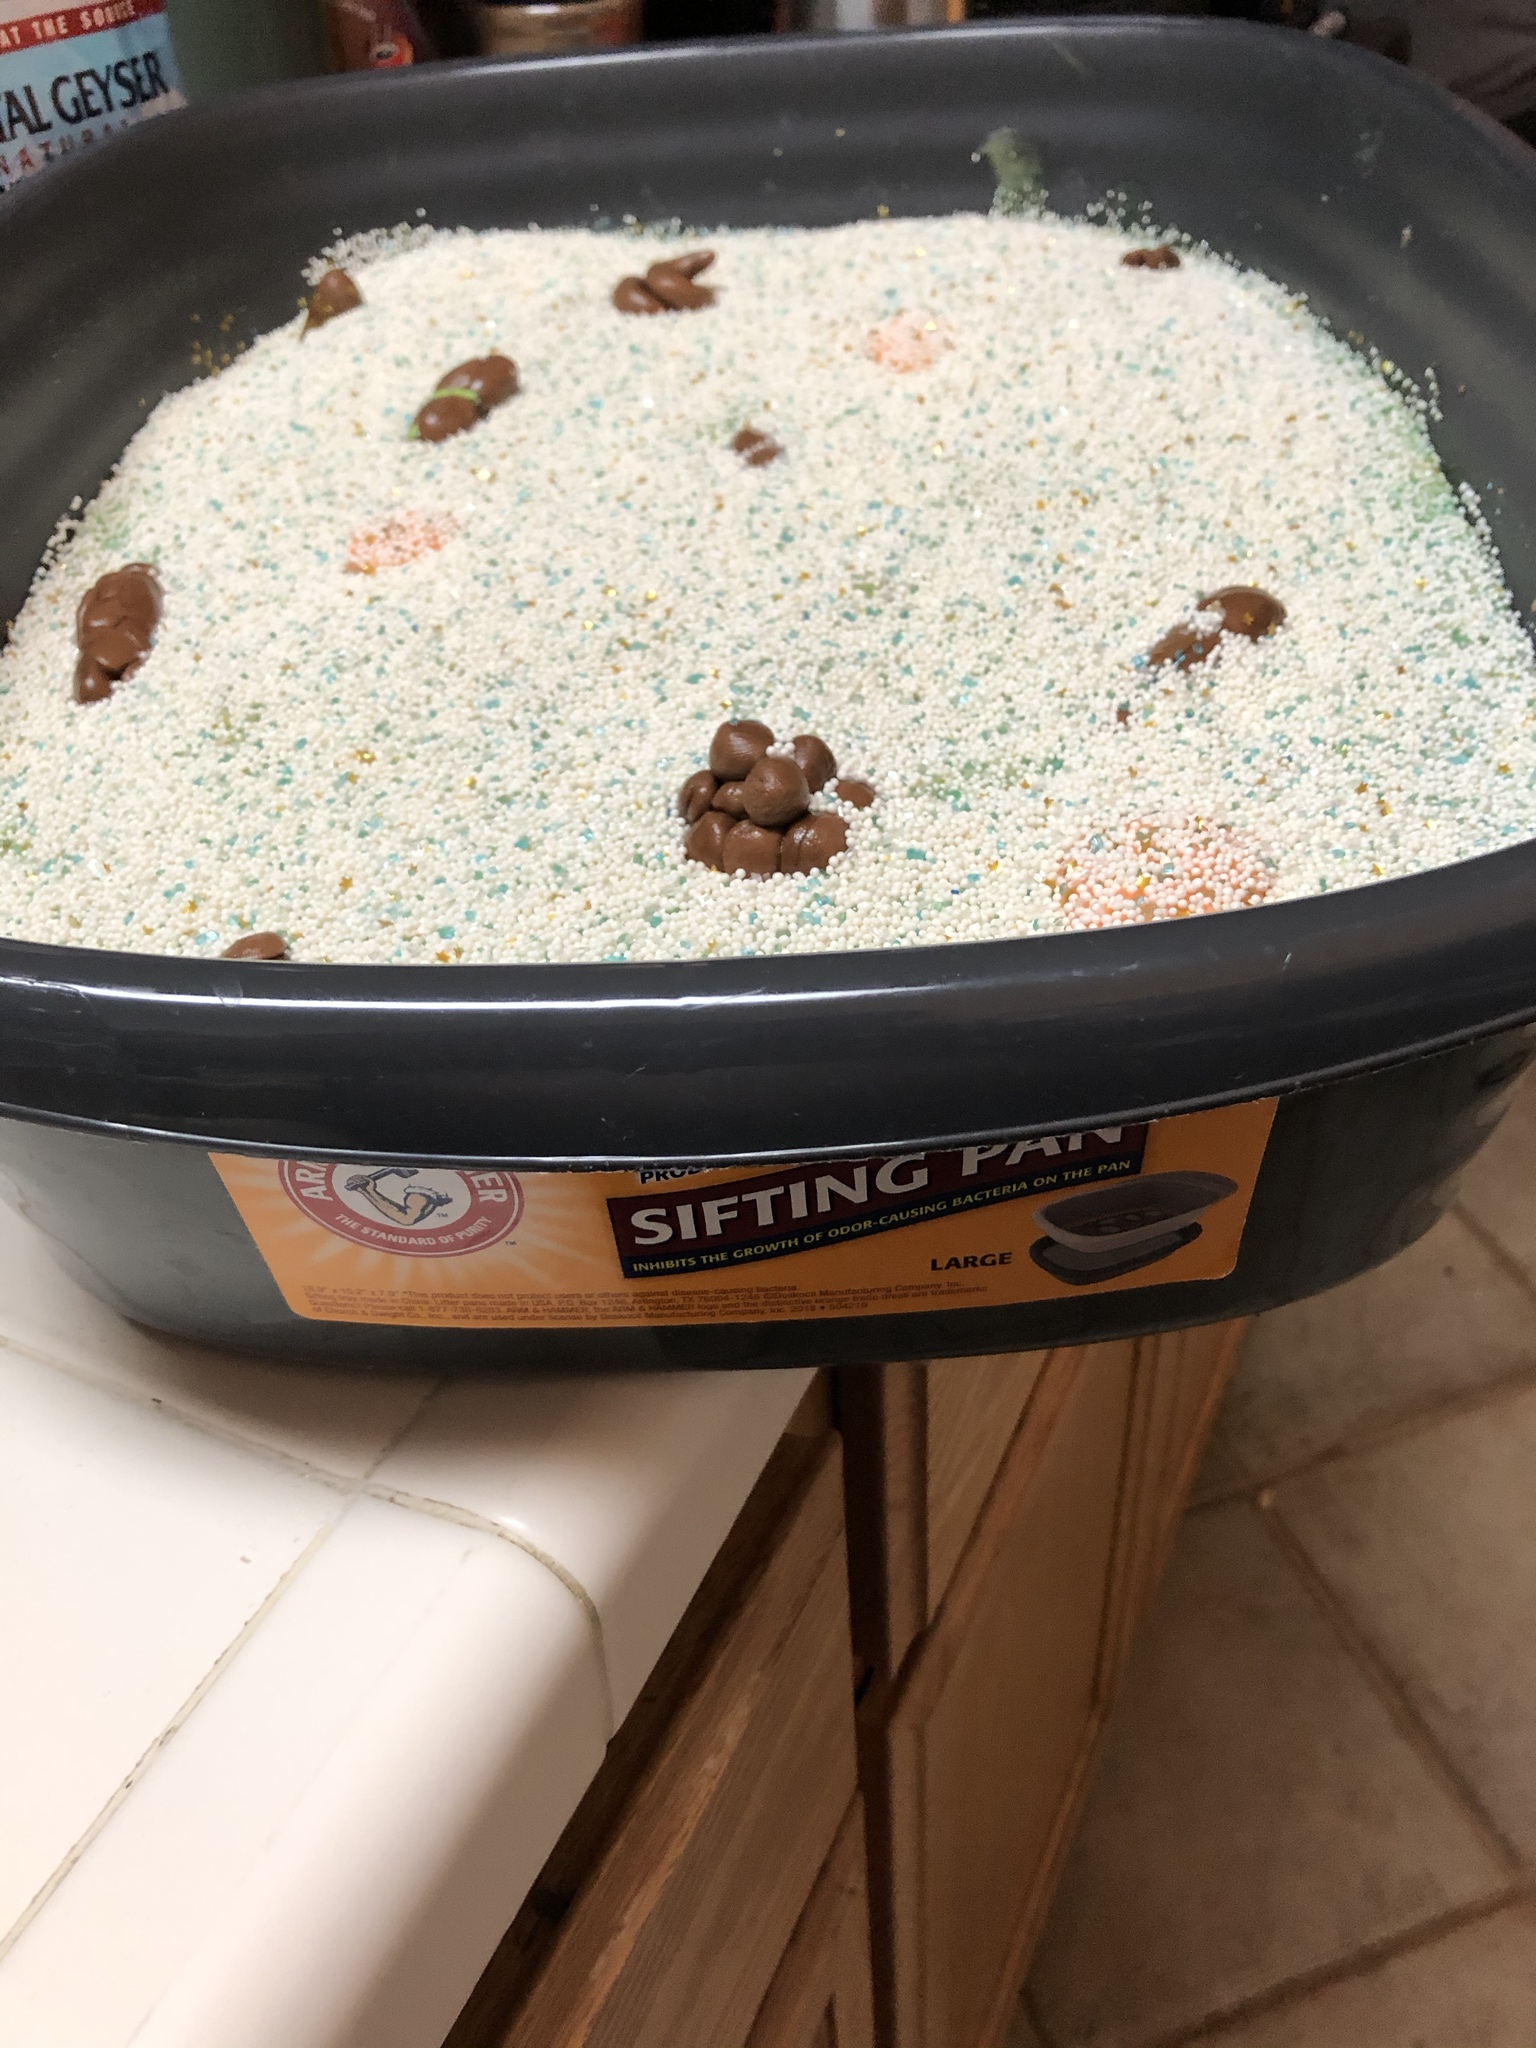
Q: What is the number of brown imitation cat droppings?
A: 9